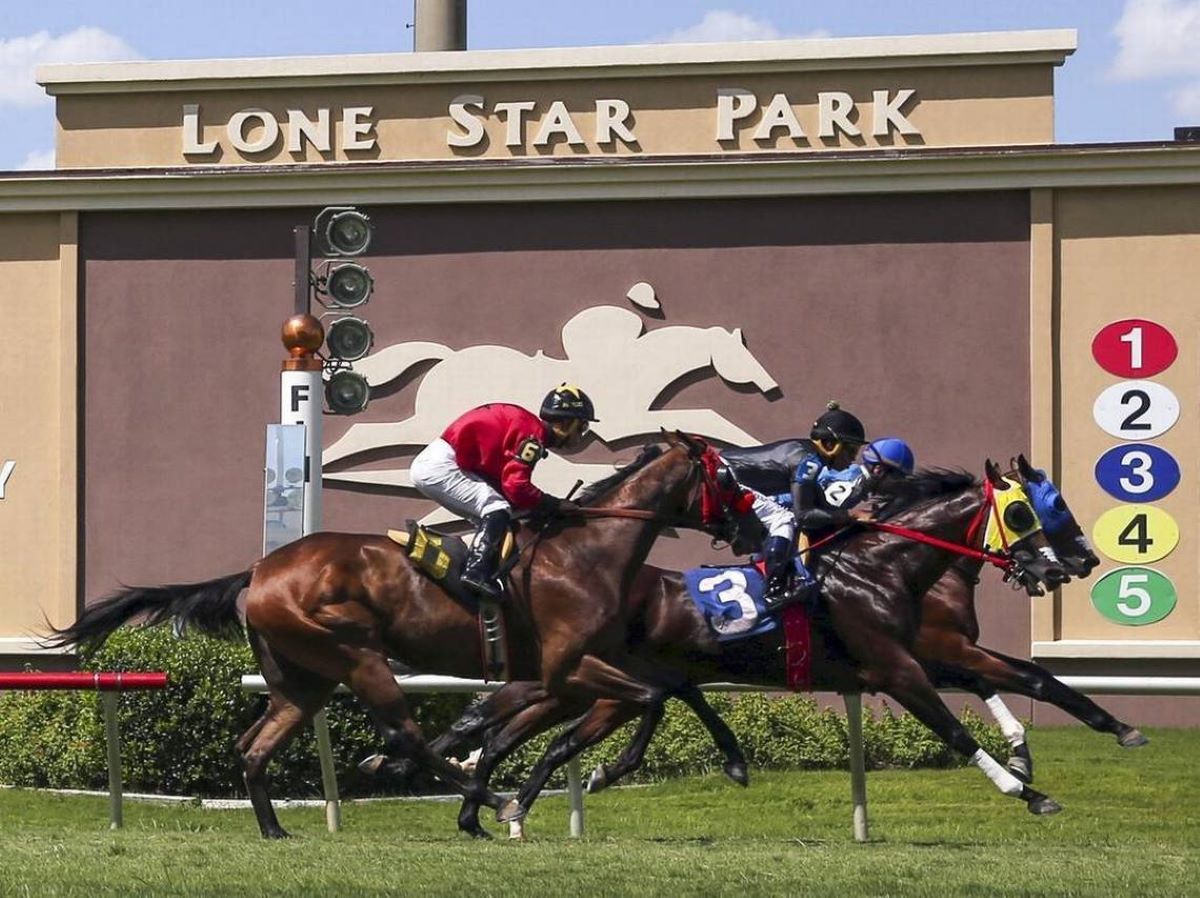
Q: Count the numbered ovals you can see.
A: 5